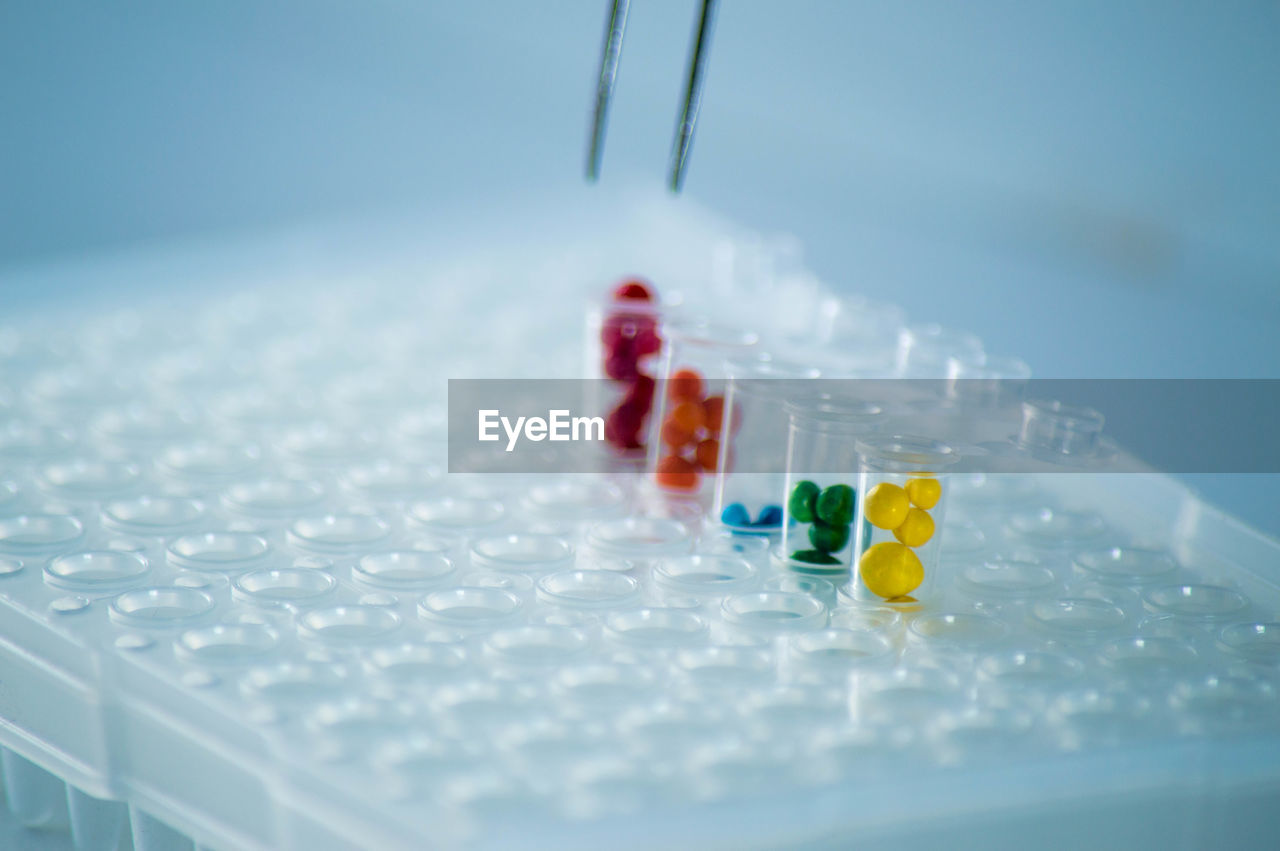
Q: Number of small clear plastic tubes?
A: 5